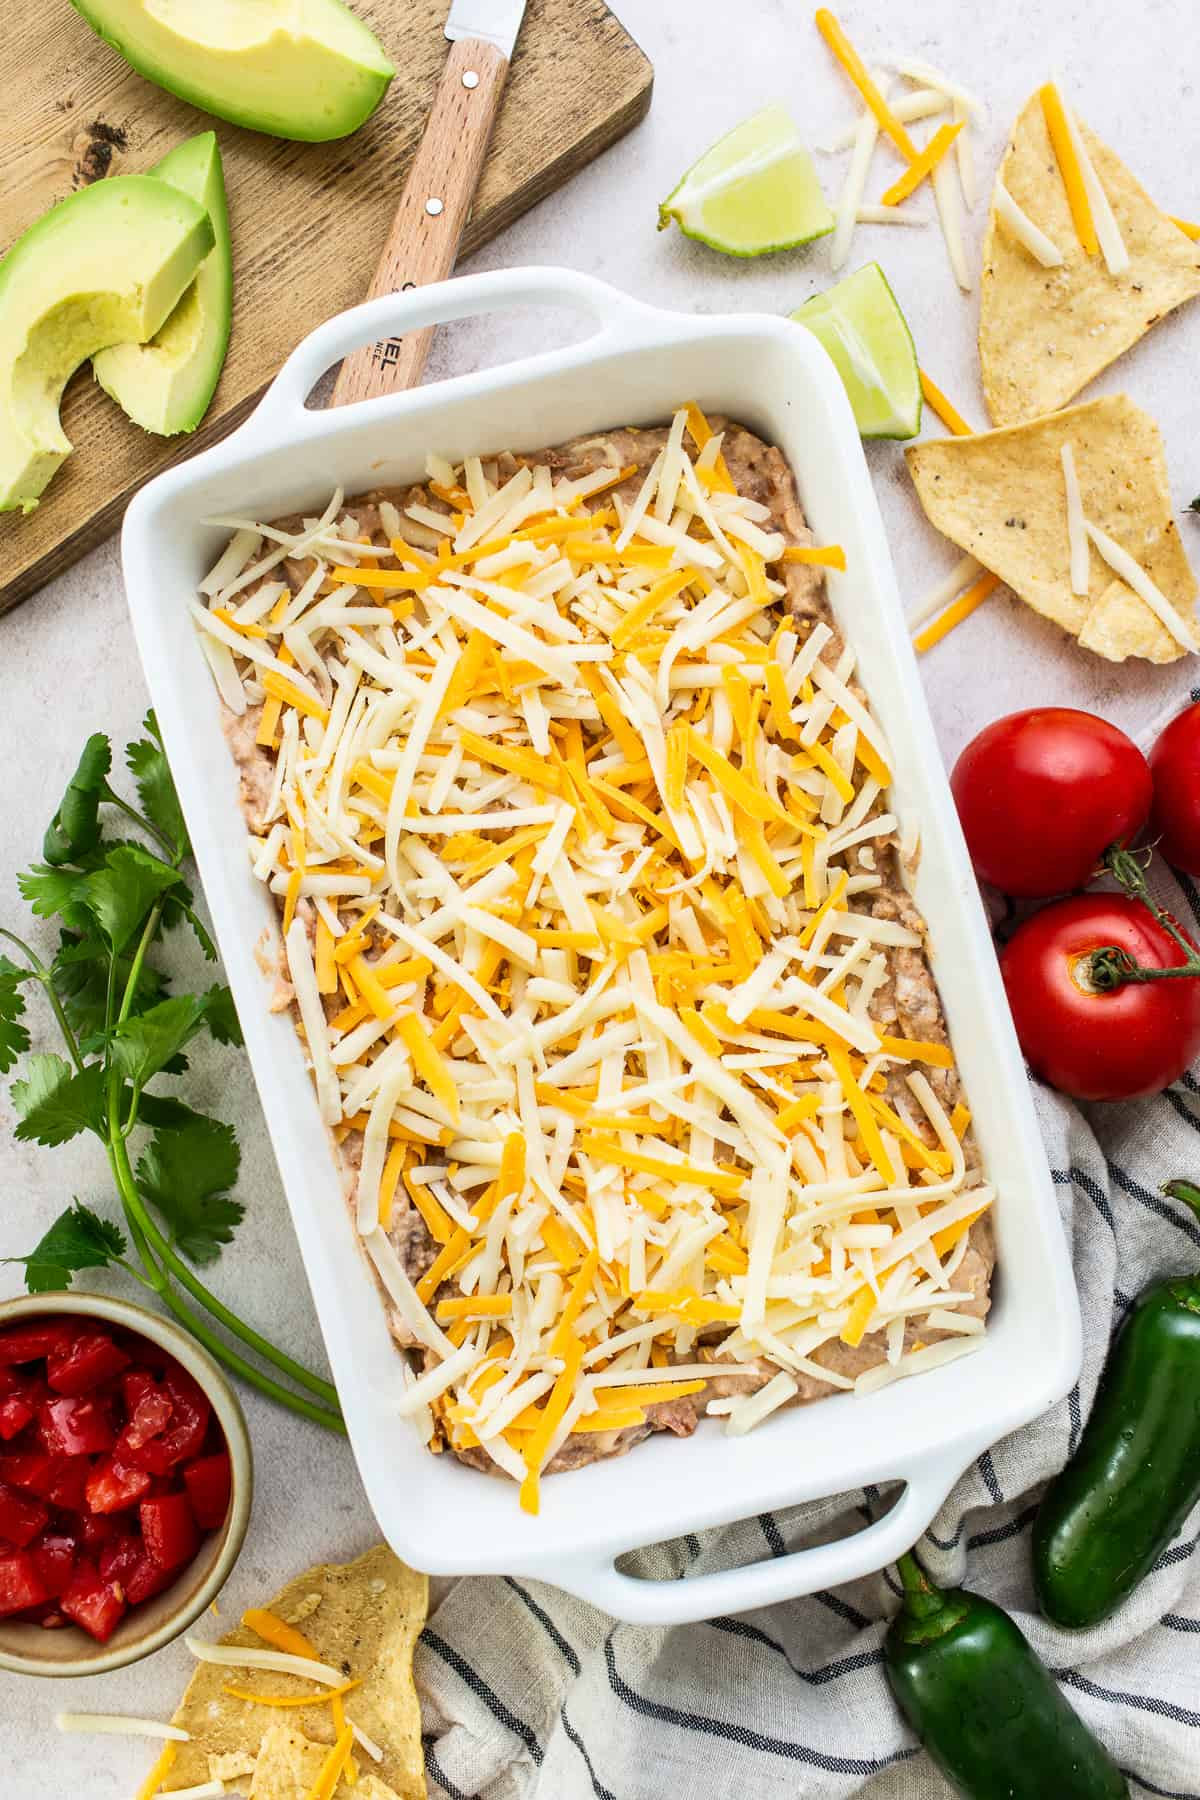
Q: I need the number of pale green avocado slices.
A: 3